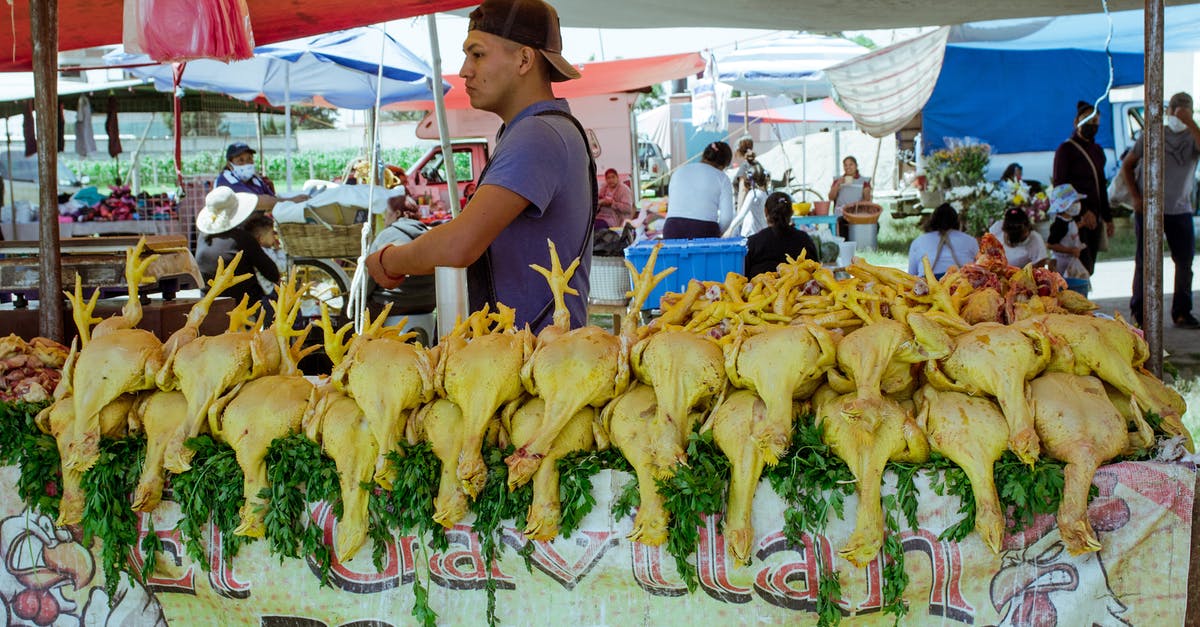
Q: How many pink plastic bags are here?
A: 1